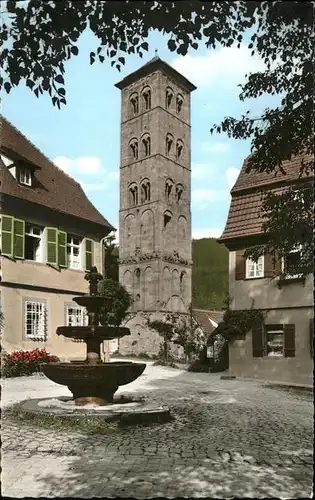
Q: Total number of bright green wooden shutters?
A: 5